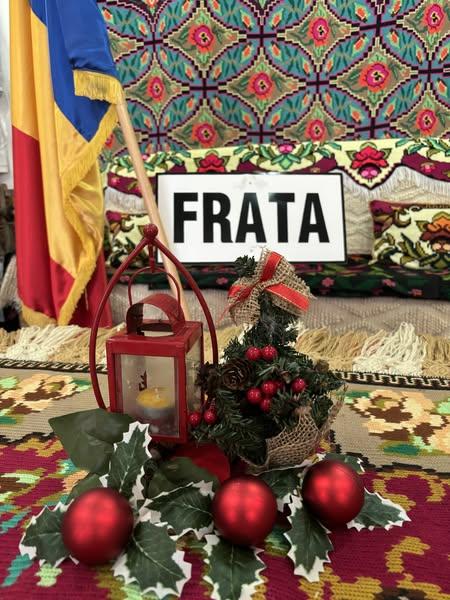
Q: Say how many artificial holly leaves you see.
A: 9